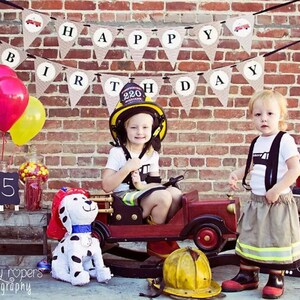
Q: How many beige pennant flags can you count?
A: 15